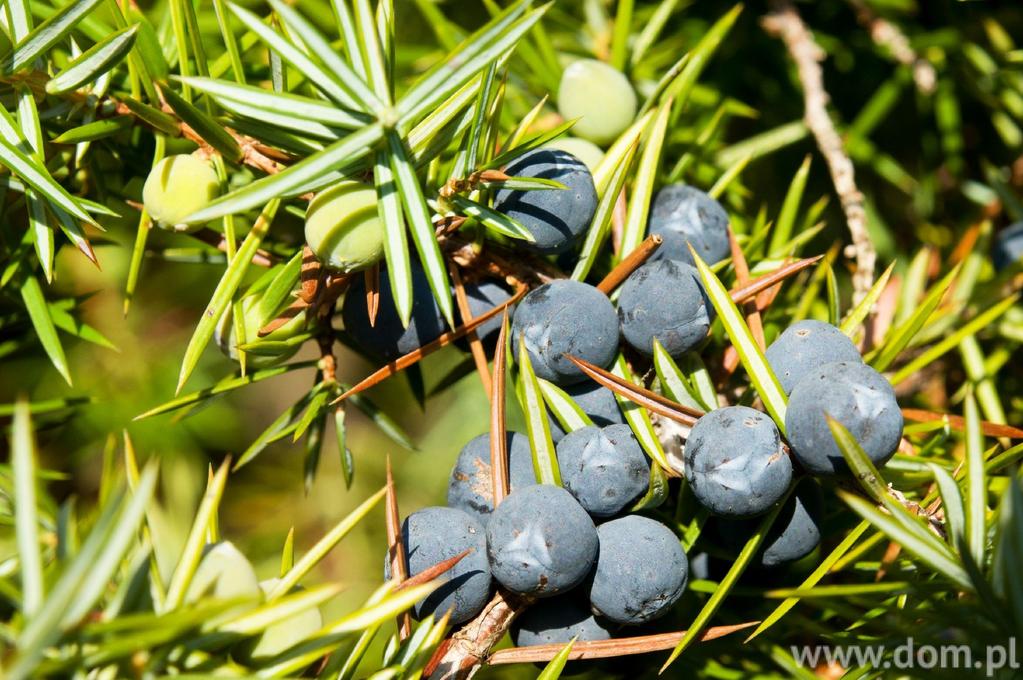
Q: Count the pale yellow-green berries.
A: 7